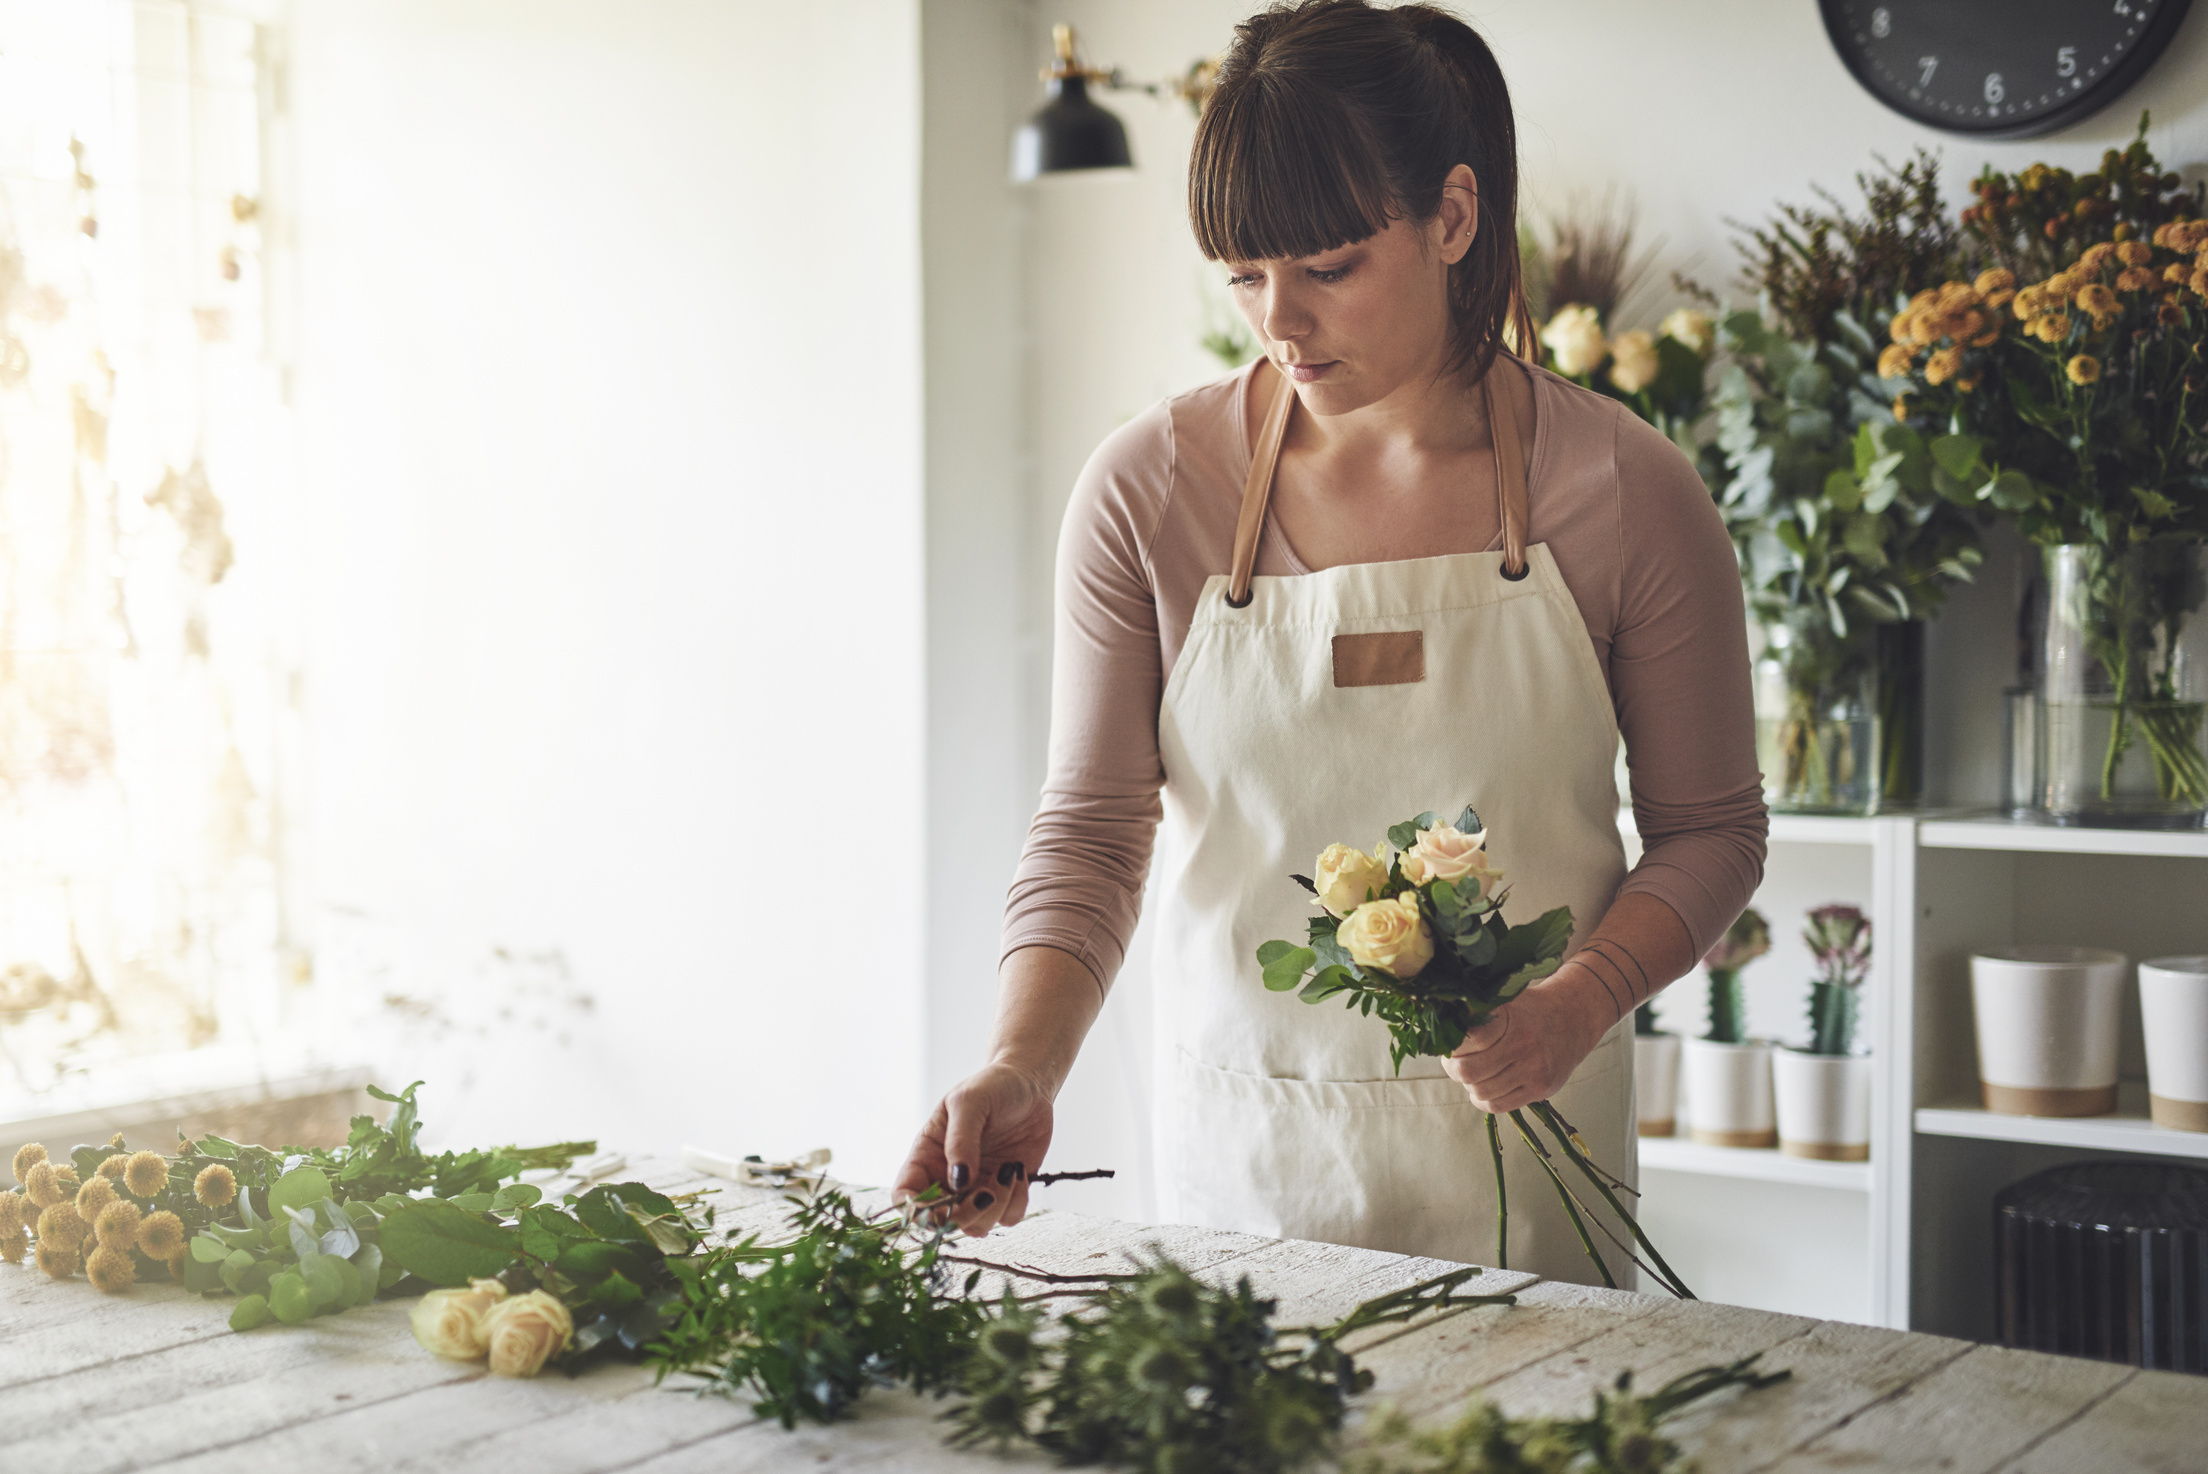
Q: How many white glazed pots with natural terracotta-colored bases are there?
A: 5